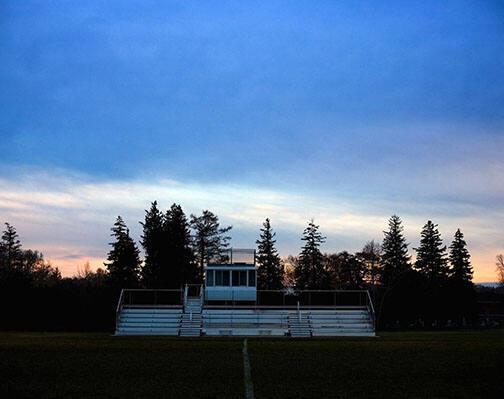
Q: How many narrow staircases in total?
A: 2